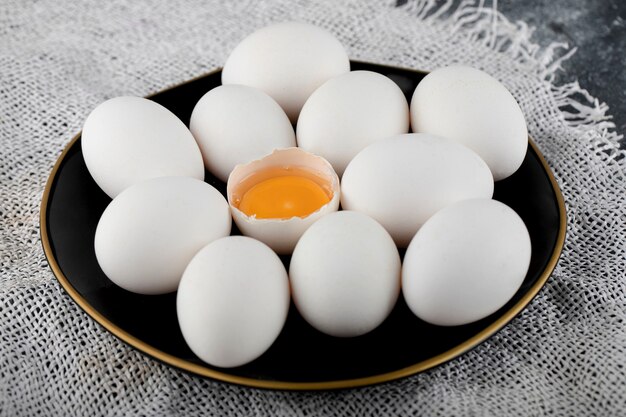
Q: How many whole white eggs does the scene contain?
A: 10